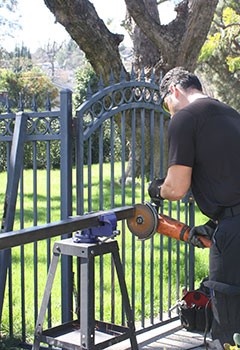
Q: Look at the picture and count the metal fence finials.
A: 12